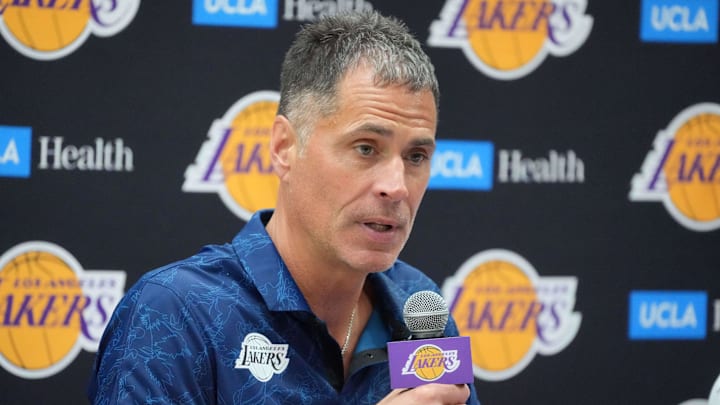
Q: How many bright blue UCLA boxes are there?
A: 5